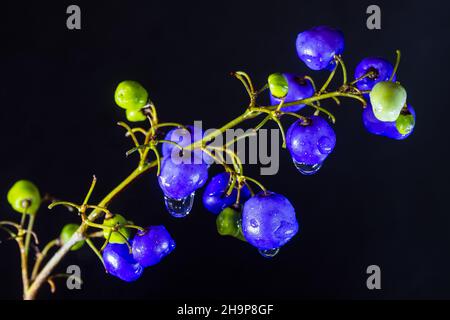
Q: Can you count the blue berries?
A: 11